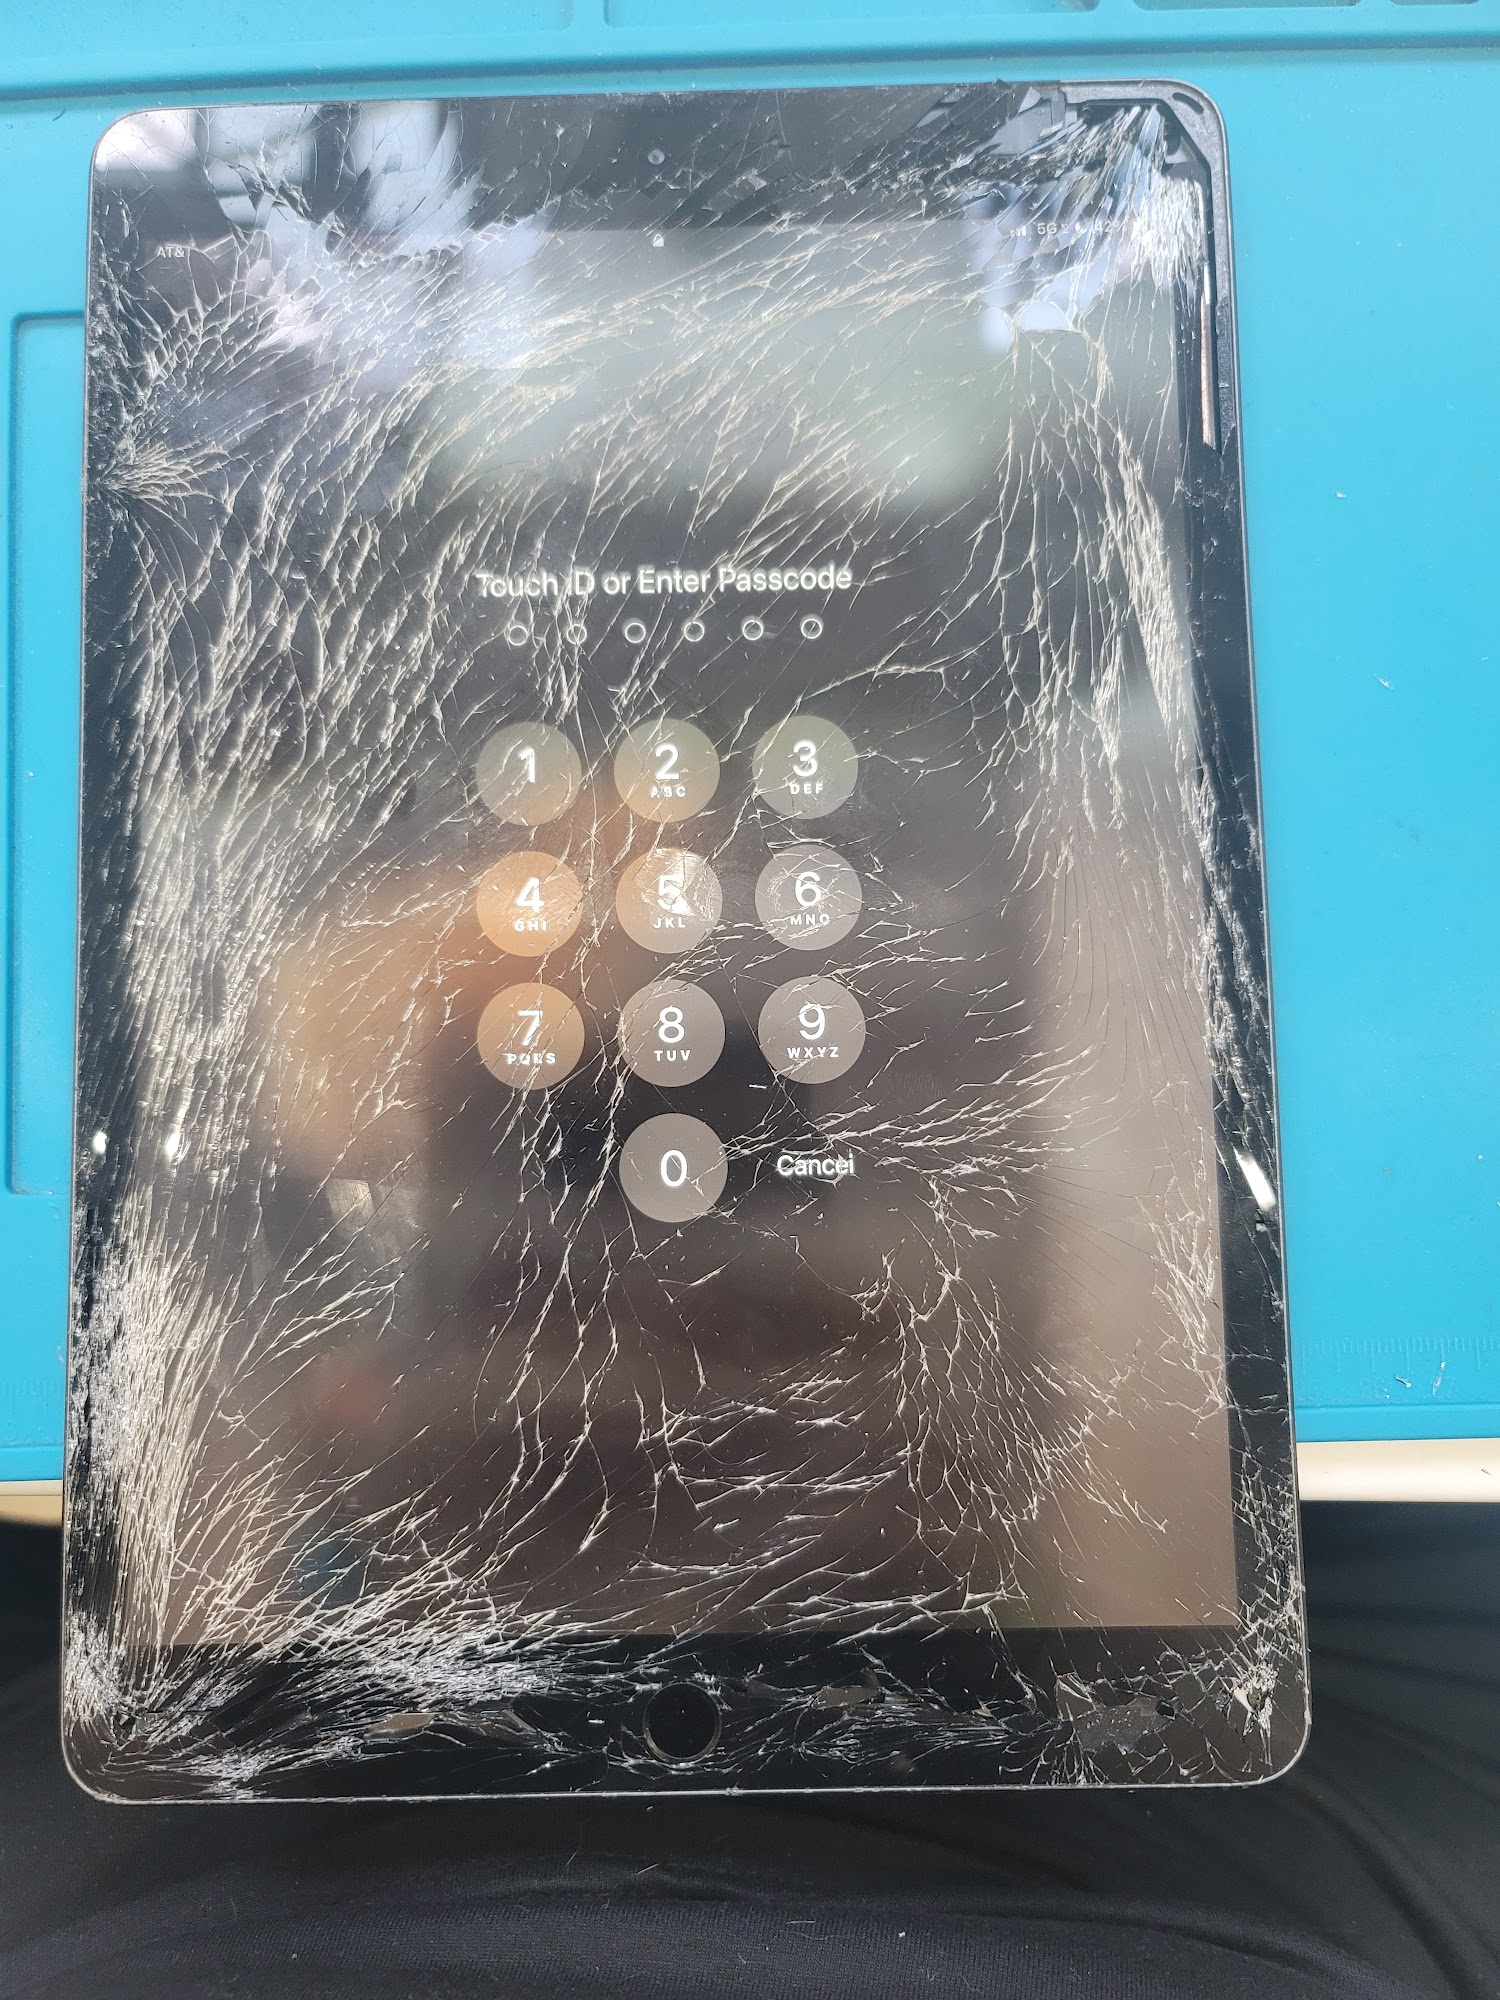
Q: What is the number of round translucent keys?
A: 10